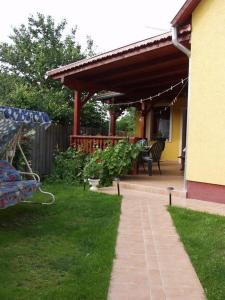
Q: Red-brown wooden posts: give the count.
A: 3